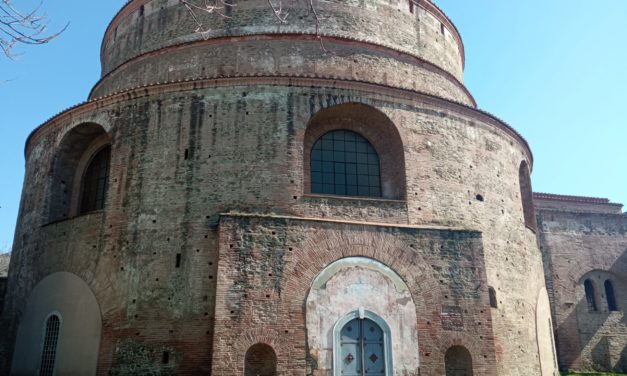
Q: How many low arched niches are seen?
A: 2